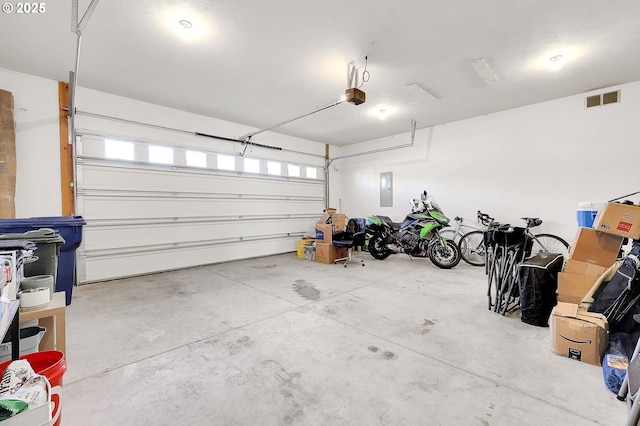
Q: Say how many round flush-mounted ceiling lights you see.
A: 3